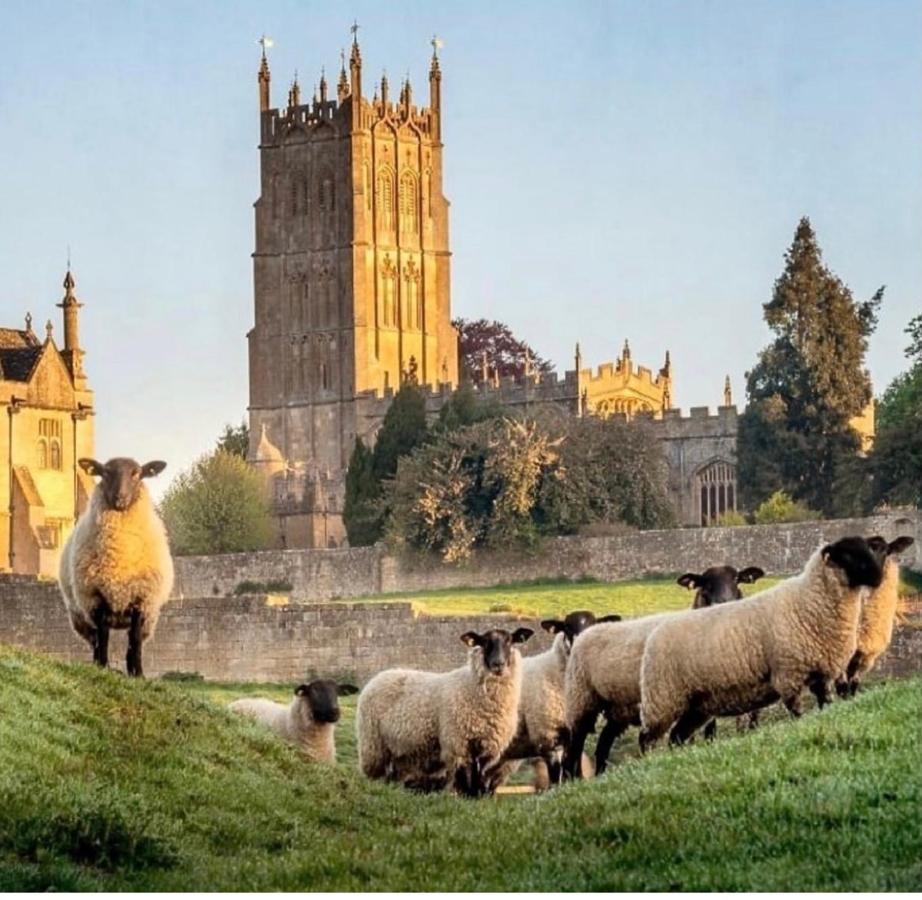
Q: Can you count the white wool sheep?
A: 7